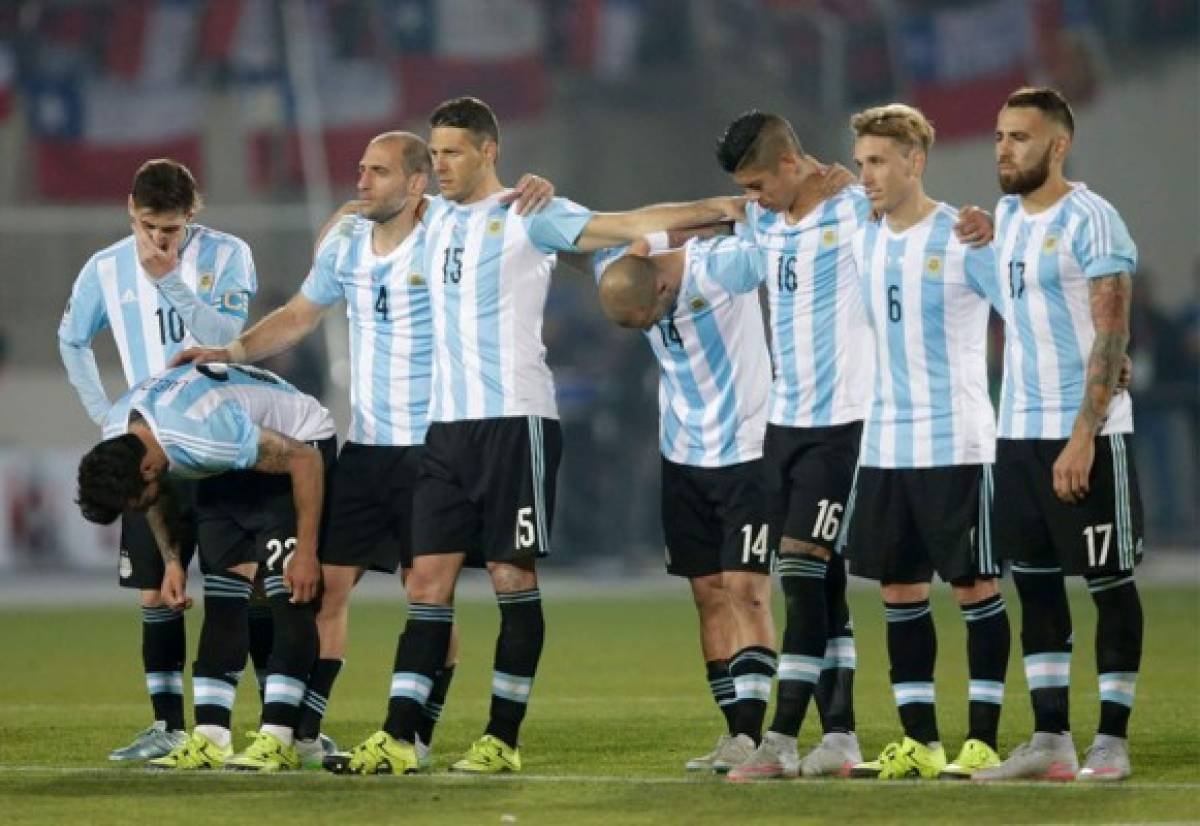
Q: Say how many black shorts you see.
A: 8